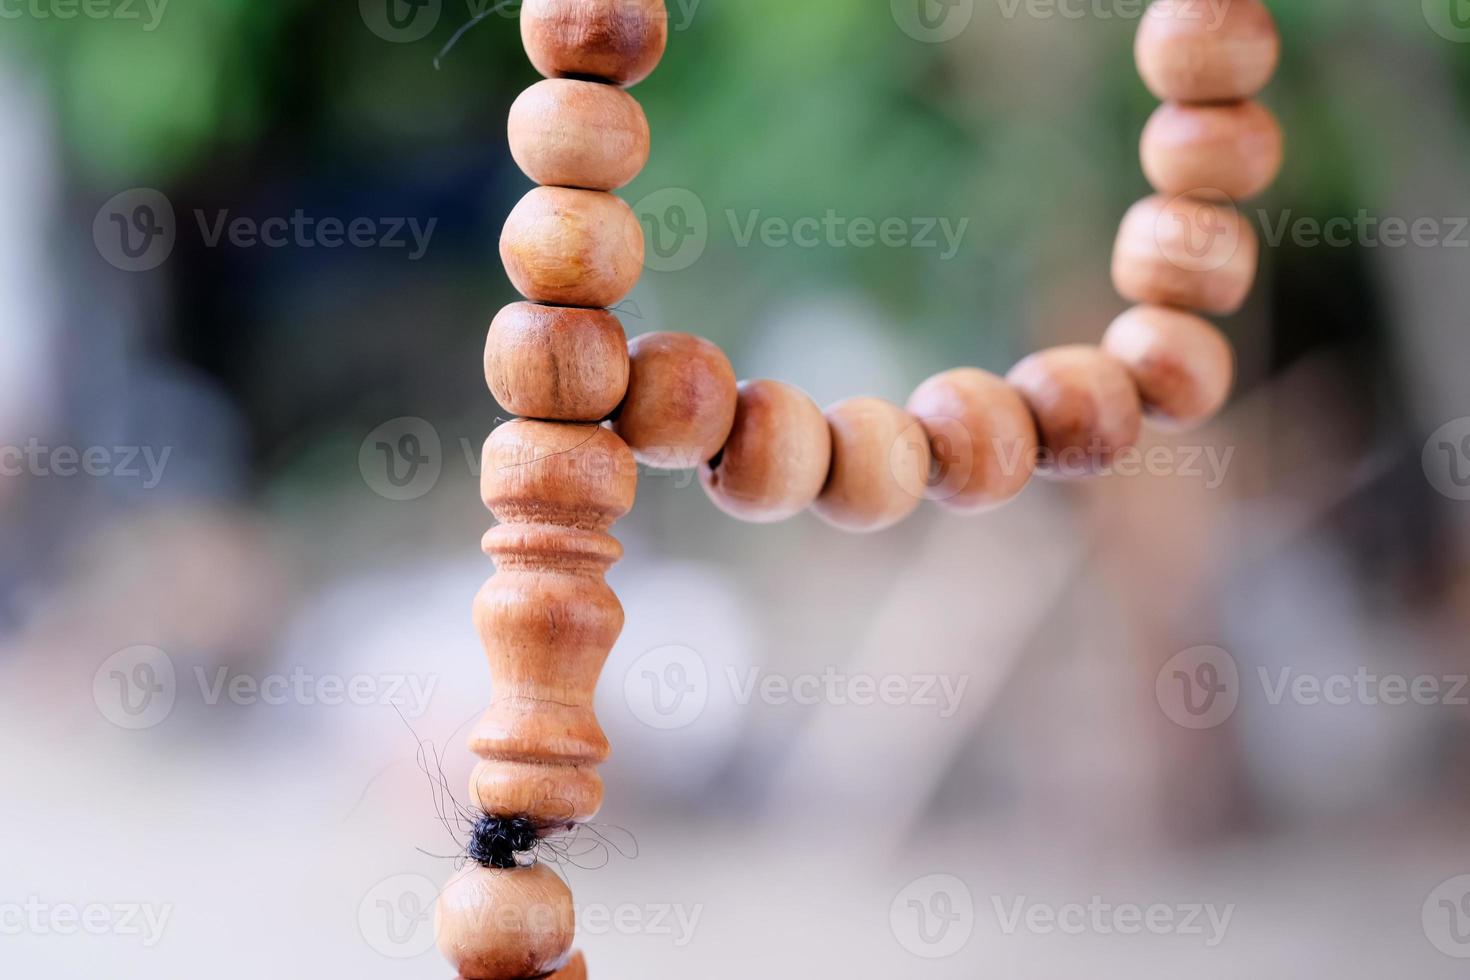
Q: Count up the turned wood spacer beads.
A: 1